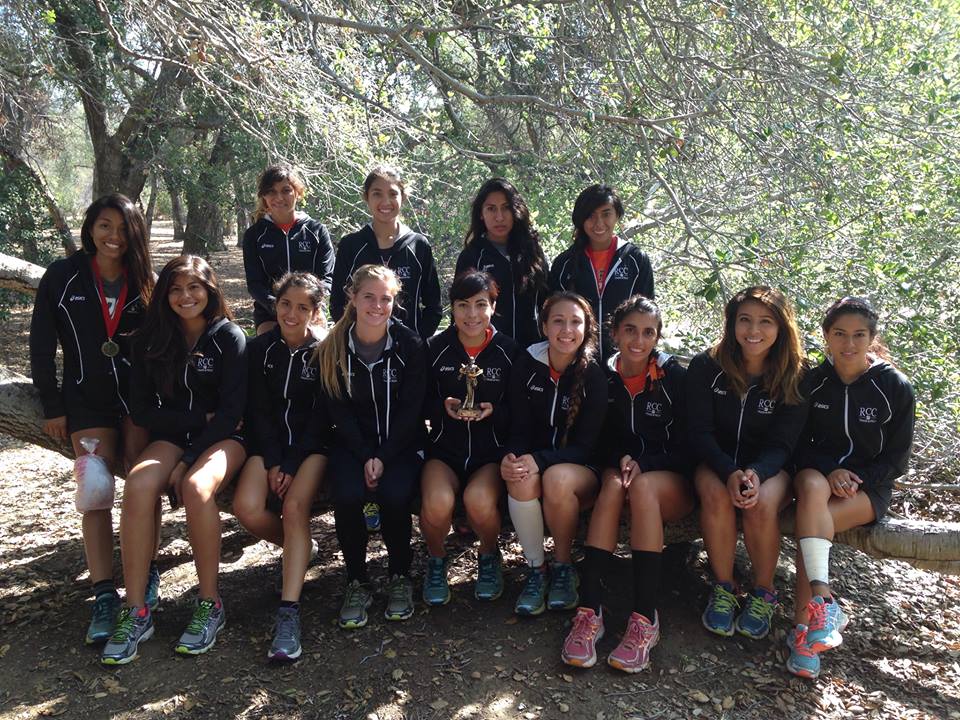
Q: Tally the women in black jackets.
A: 13